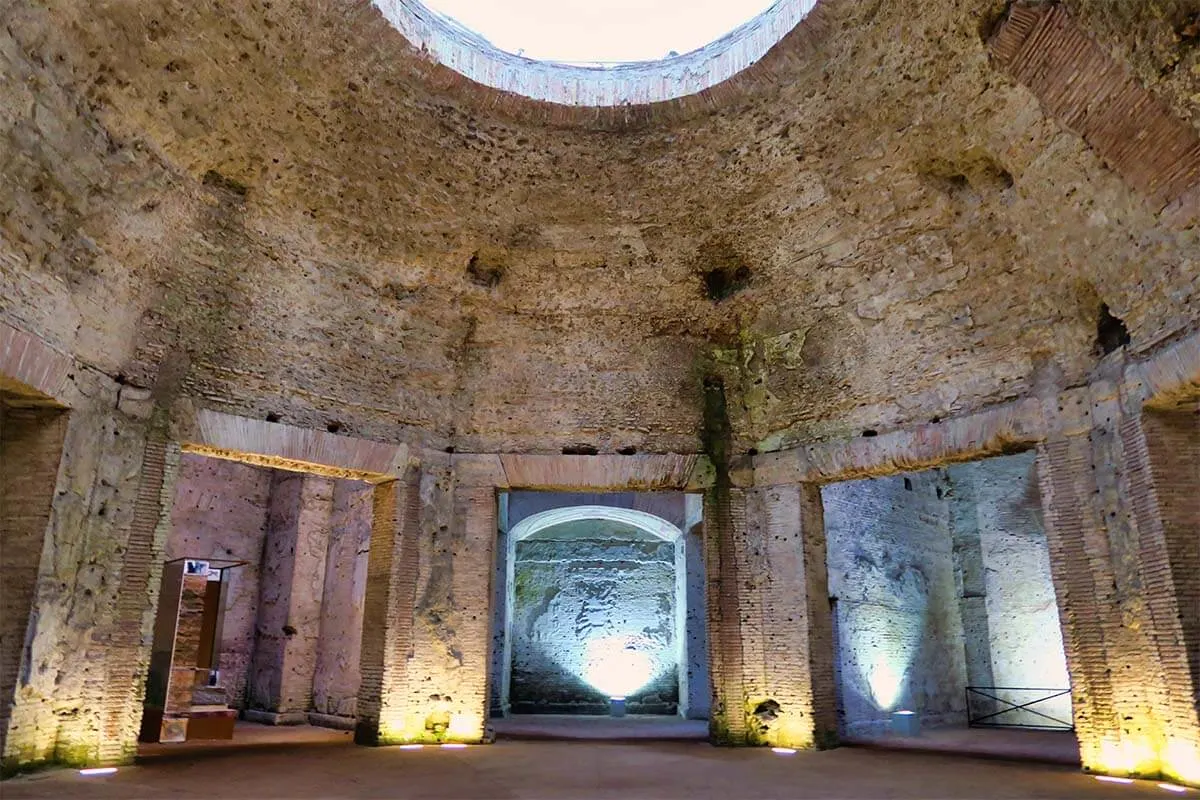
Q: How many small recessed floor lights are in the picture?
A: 6